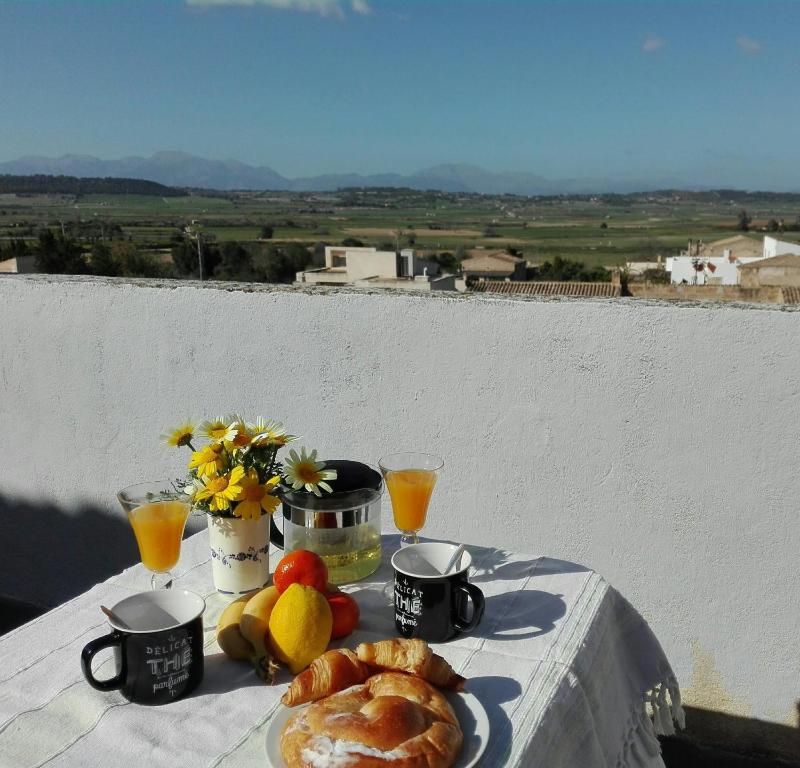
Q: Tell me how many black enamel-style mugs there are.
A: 2